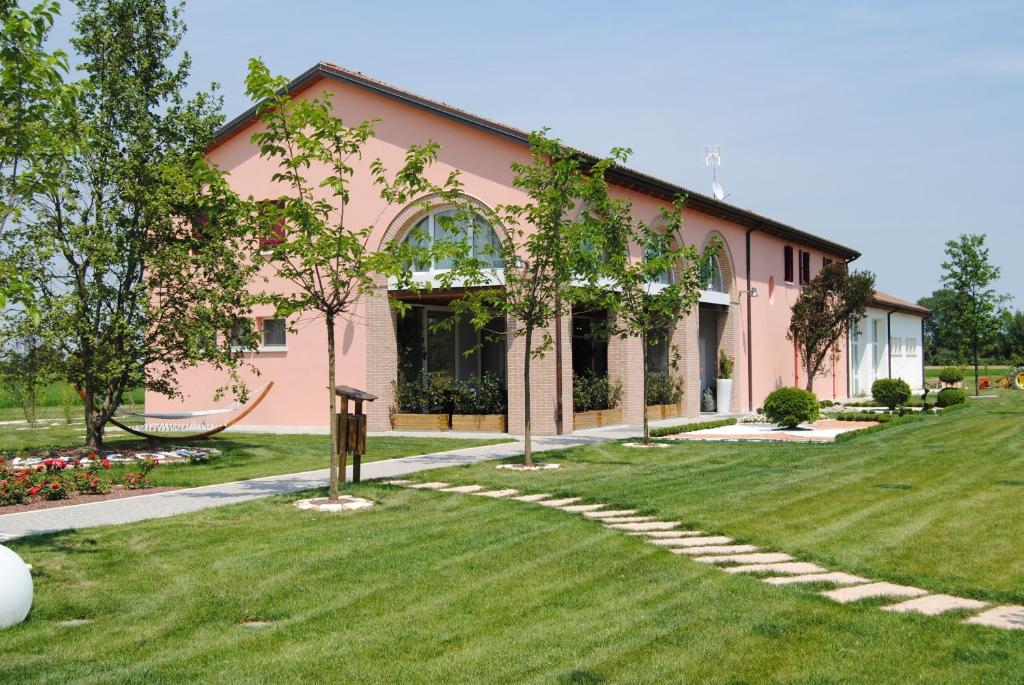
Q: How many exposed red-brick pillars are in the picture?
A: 5